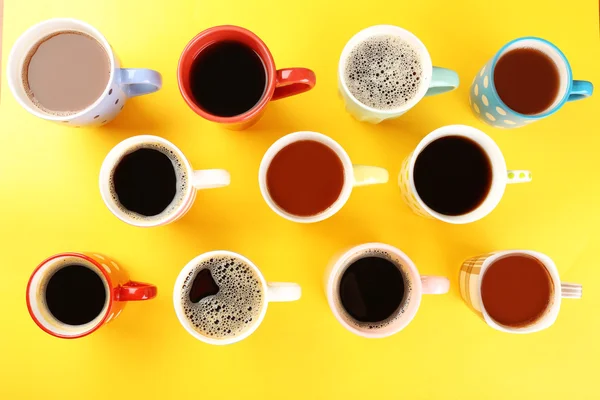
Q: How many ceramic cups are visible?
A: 11